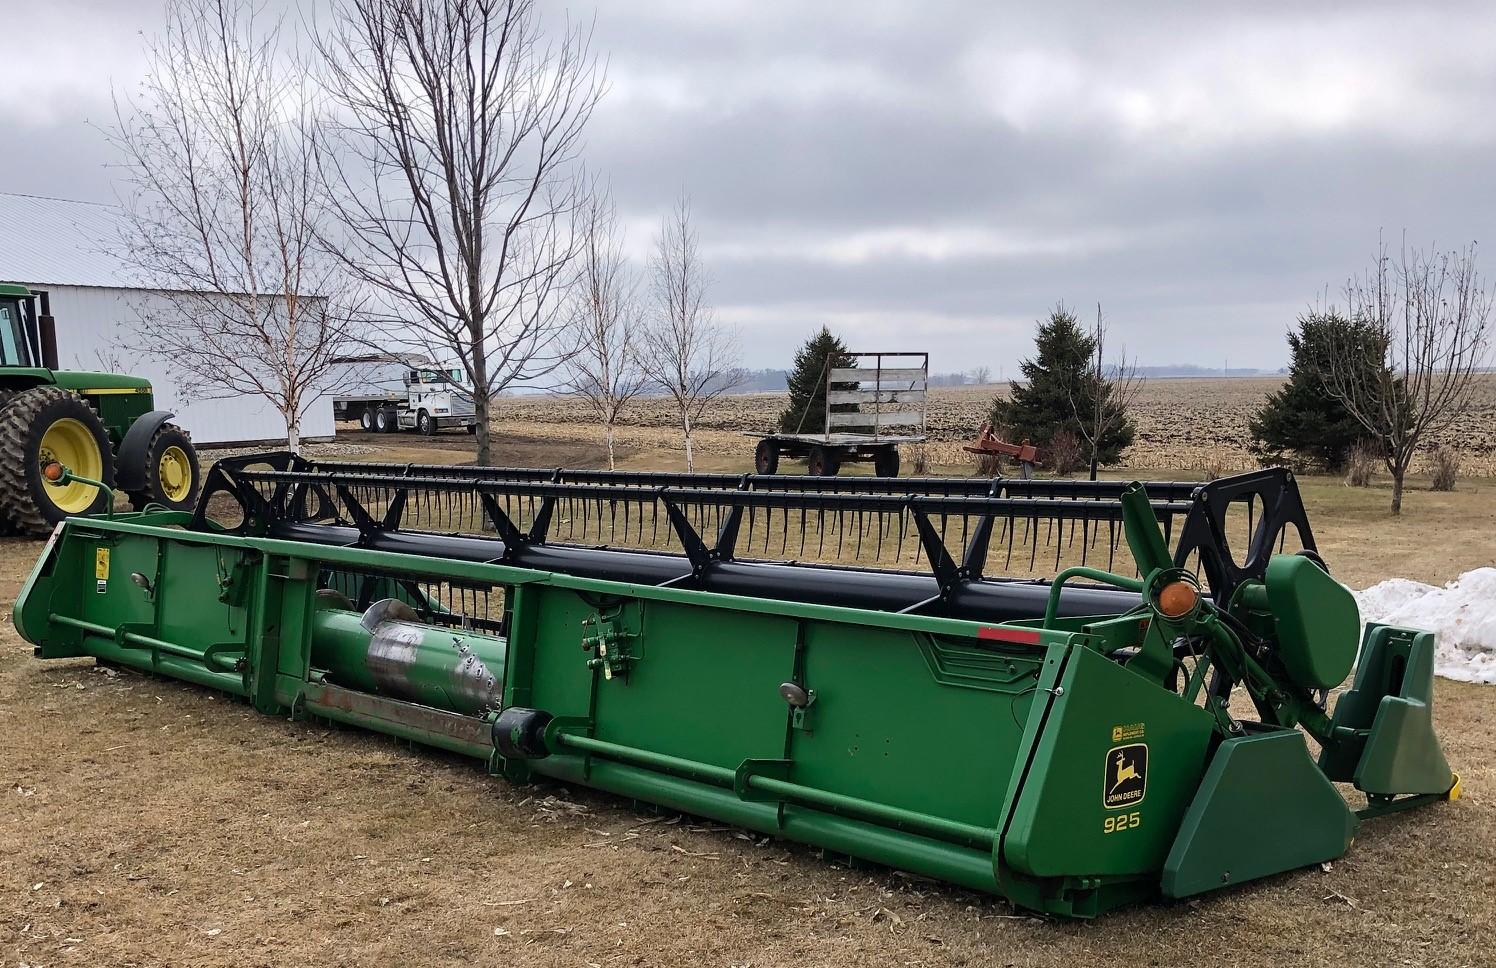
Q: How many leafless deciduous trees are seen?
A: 6